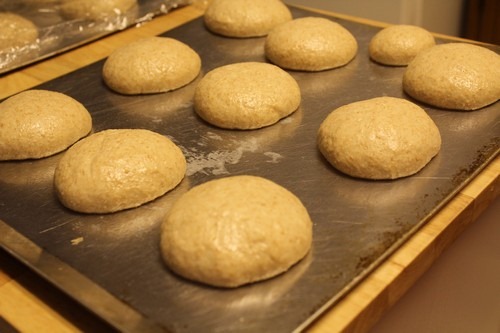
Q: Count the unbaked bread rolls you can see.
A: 12